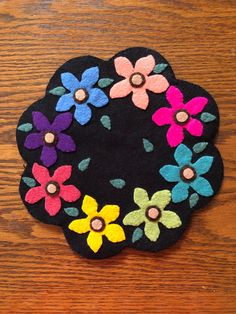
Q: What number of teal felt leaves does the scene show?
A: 14